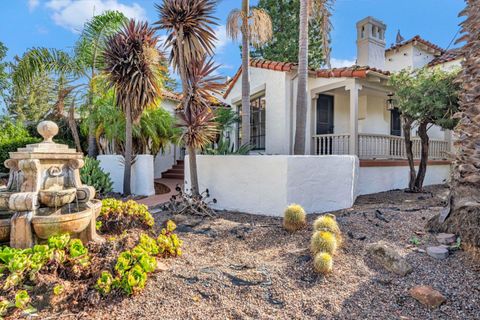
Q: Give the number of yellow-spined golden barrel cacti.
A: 4